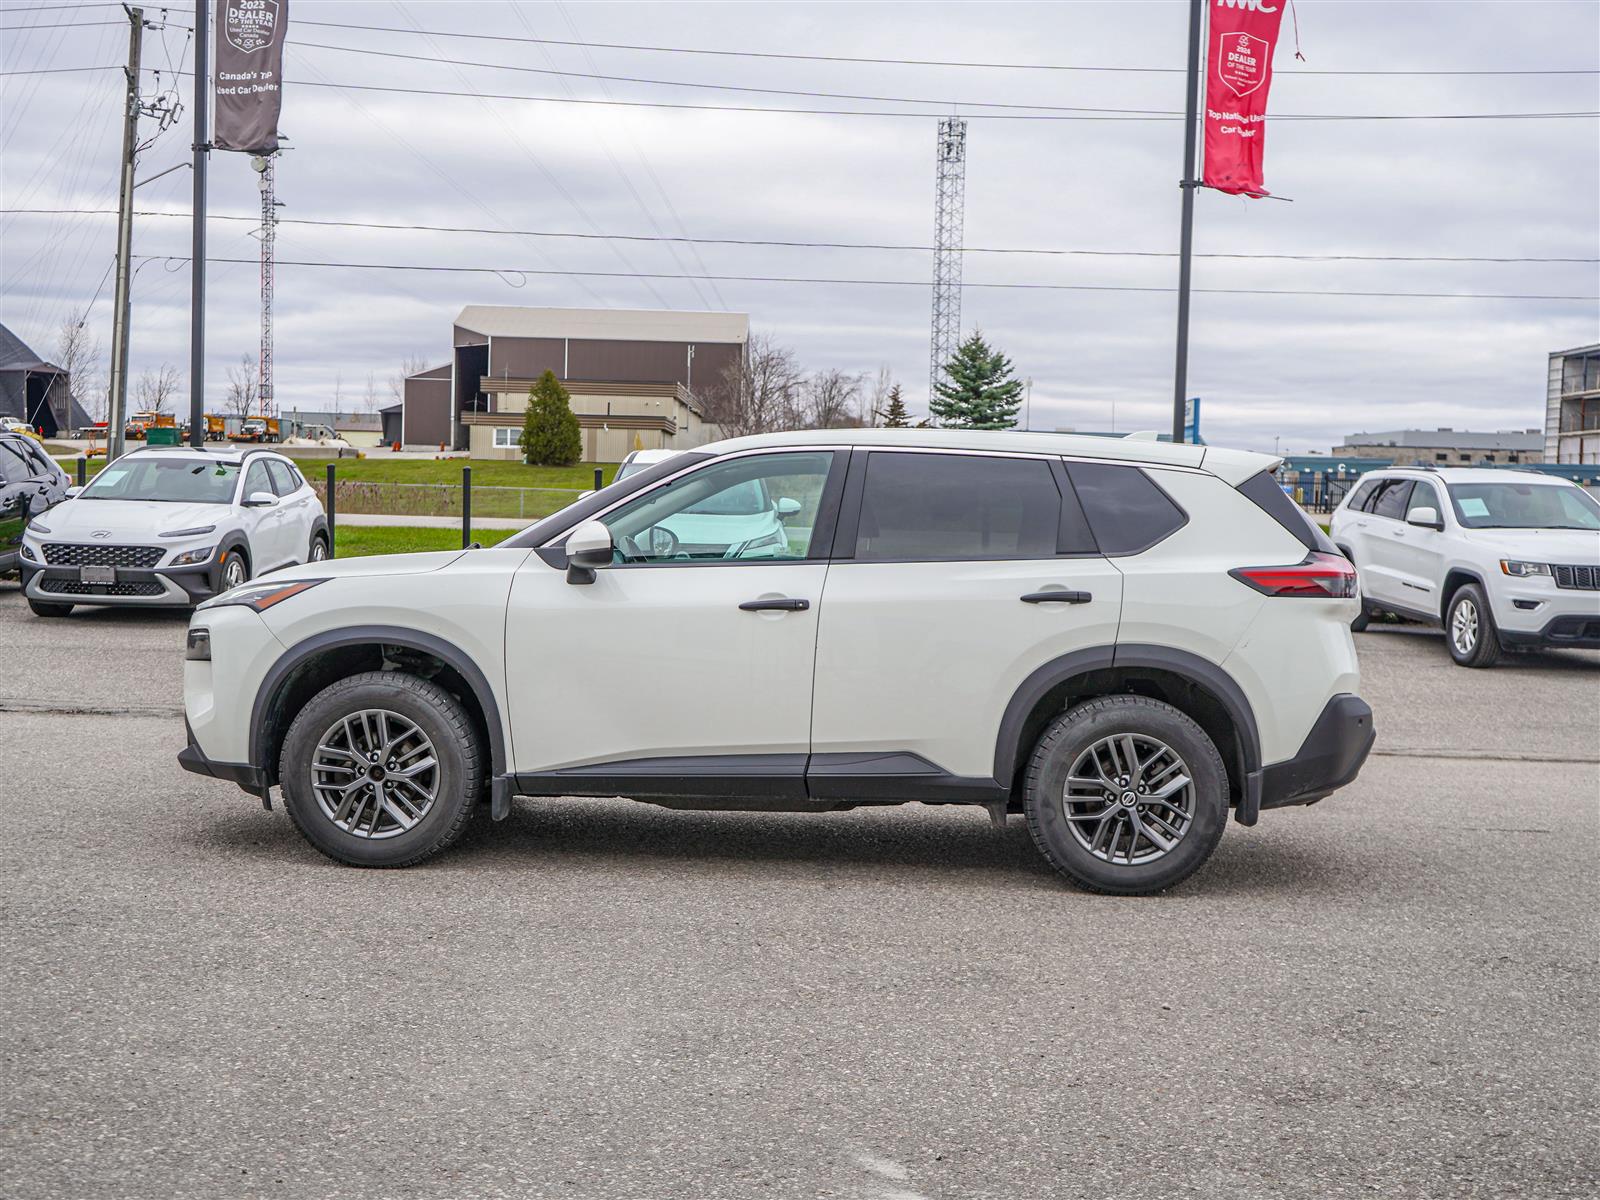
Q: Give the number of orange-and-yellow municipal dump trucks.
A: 3